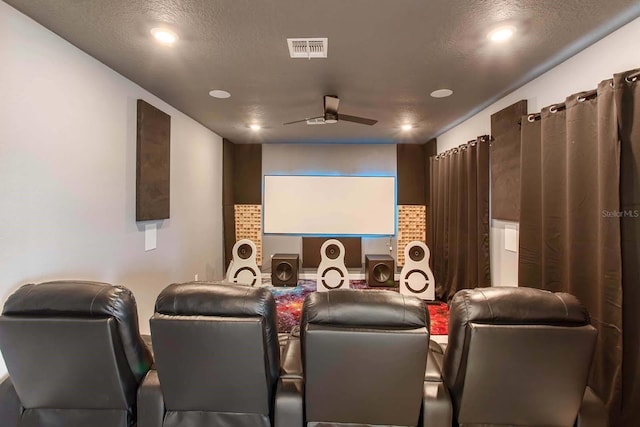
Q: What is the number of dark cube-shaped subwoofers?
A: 2